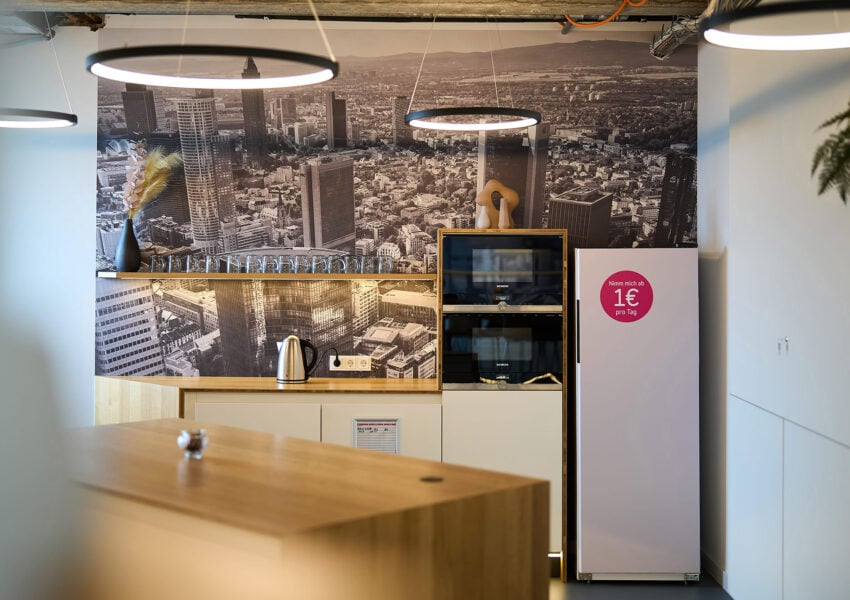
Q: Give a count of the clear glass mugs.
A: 14